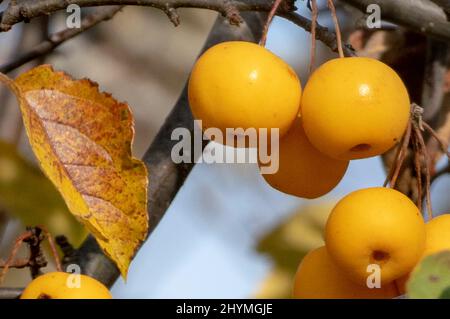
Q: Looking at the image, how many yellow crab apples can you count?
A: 7